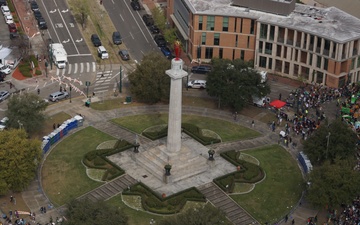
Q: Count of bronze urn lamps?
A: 3